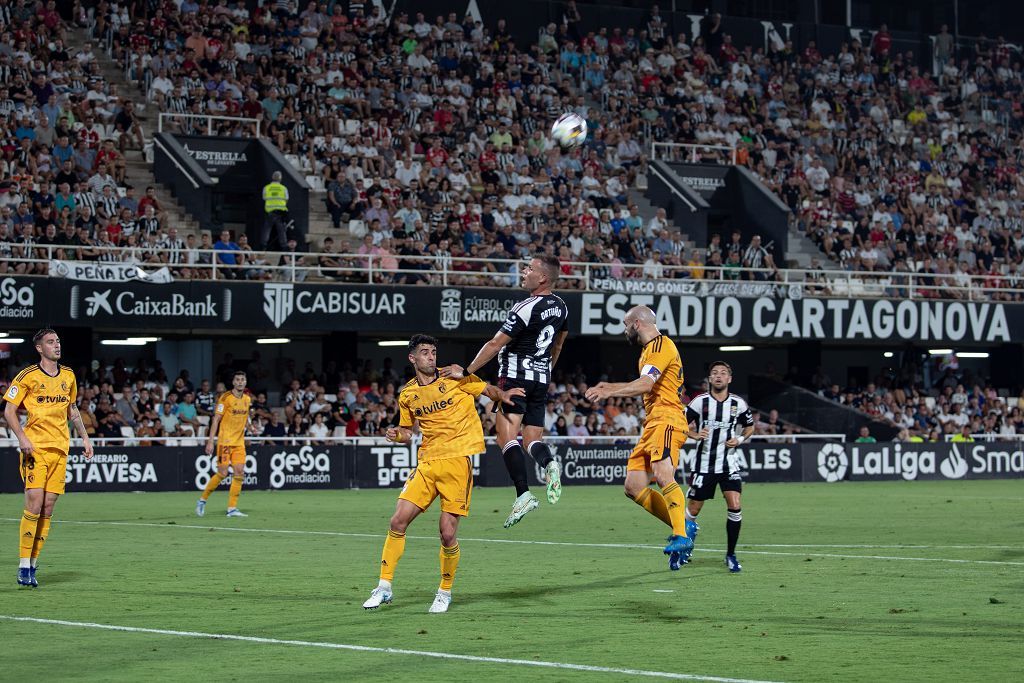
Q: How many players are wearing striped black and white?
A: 2